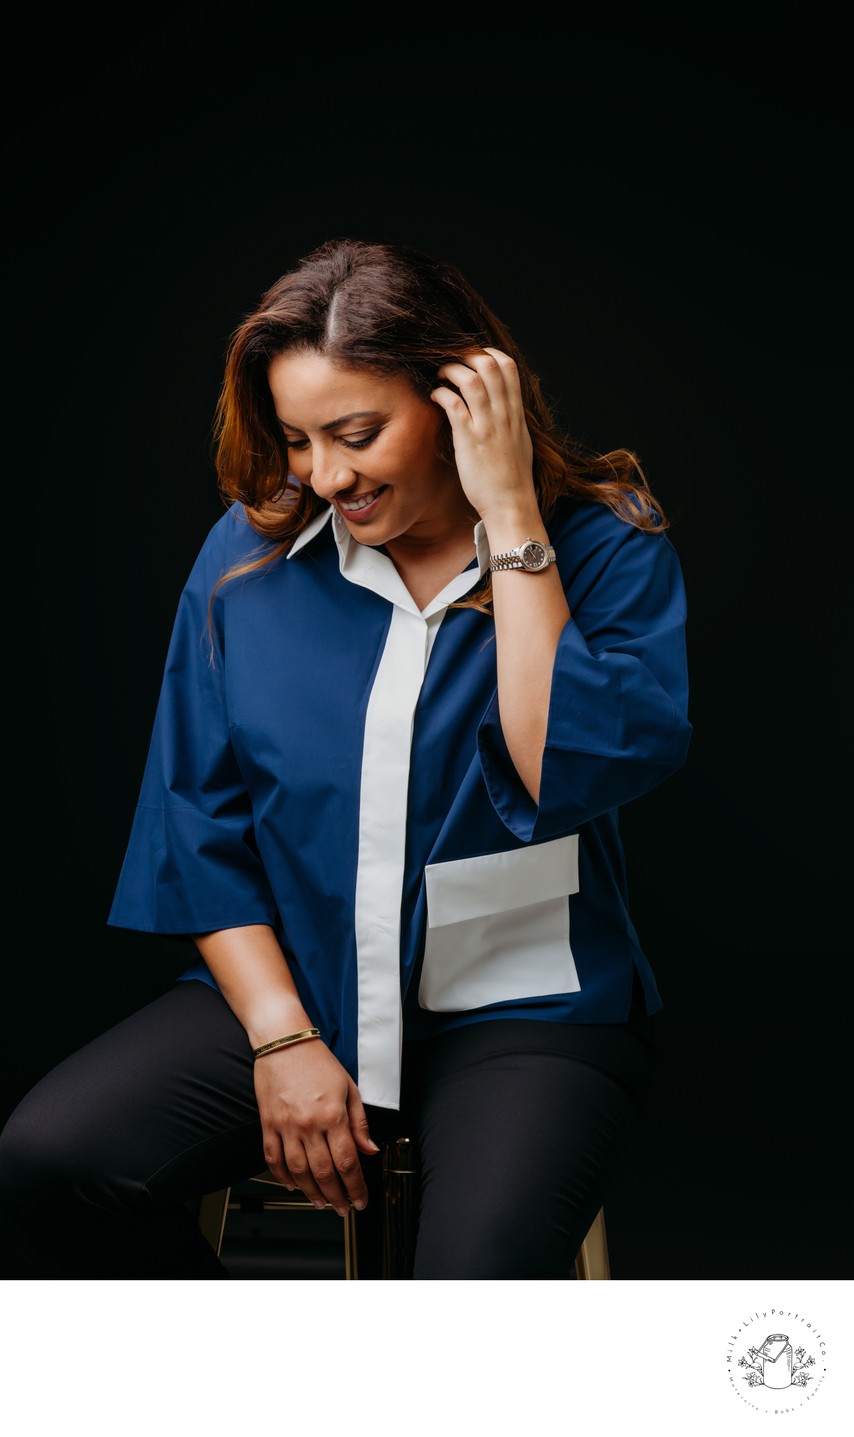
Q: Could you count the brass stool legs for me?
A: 4